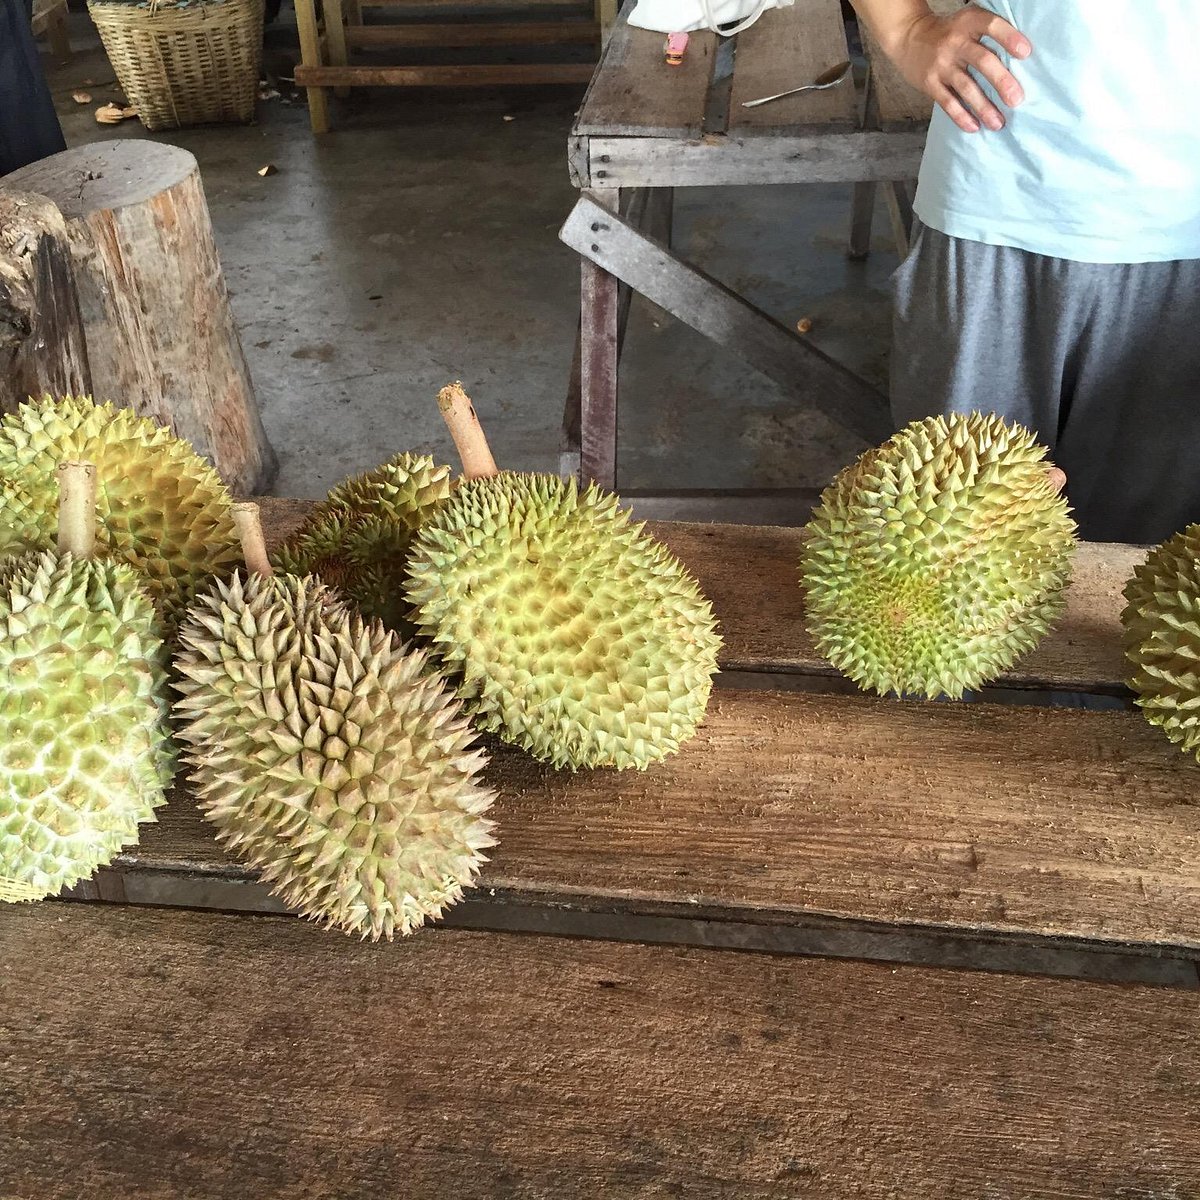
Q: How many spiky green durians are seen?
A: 7